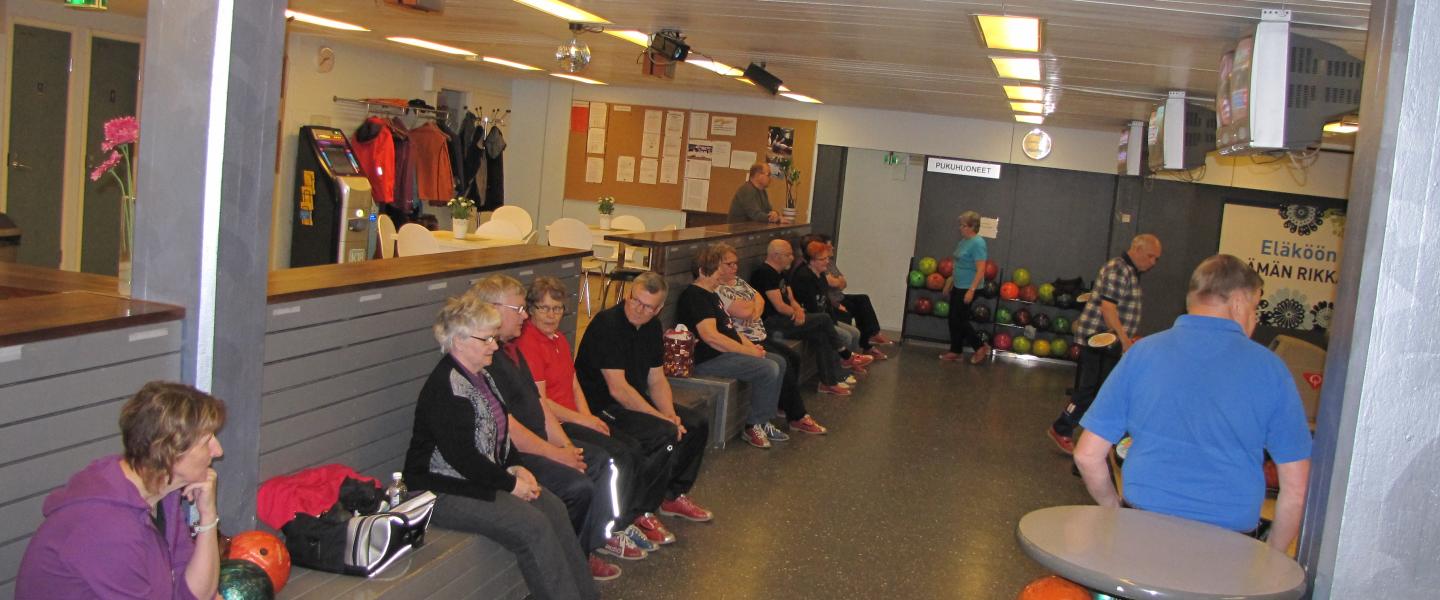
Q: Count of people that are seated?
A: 11